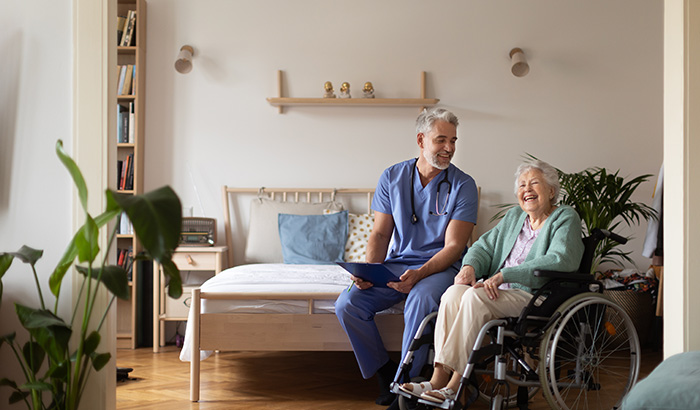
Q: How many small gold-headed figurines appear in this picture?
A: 3